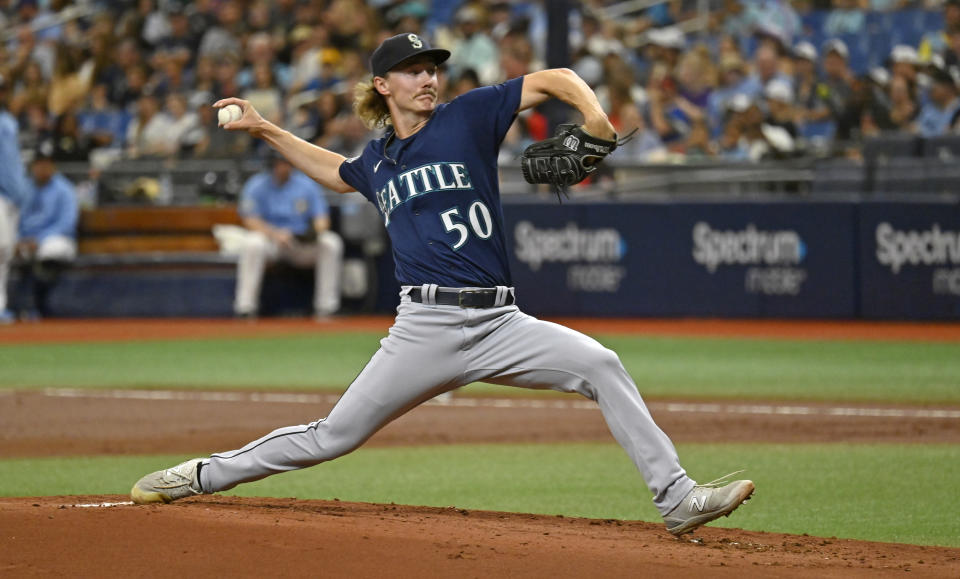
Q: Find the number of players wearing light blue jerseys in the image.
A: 3